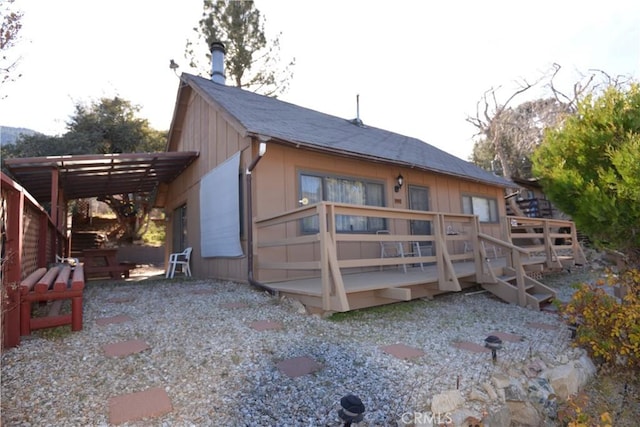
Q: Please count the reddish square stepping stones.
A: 12